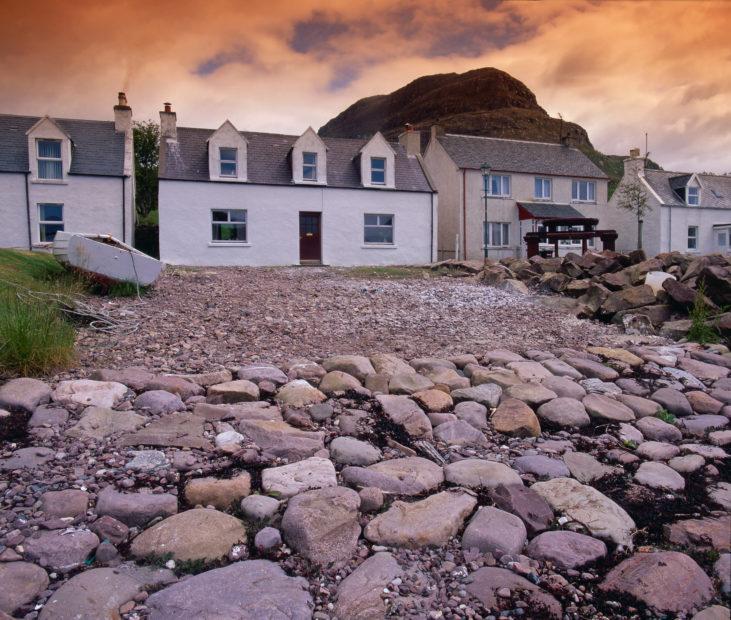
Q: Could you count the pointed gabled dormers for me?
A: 5